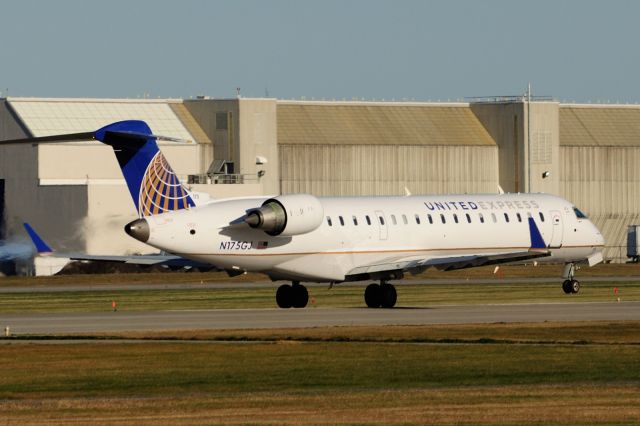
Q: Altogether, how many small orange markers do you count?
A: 3